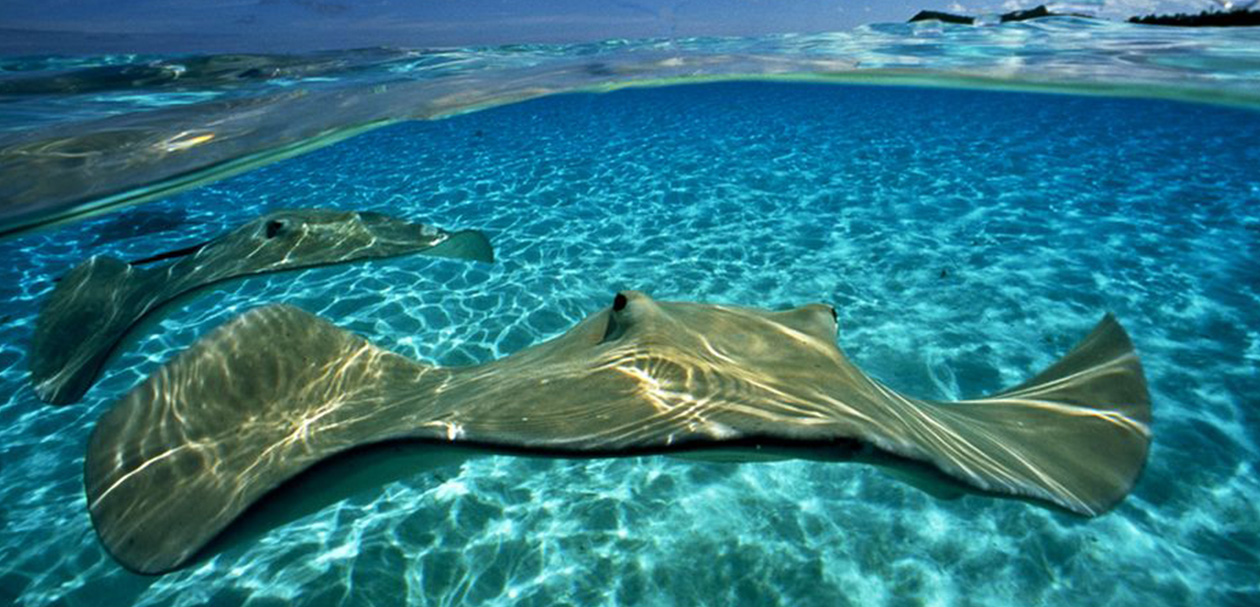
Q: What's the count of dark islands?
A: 3